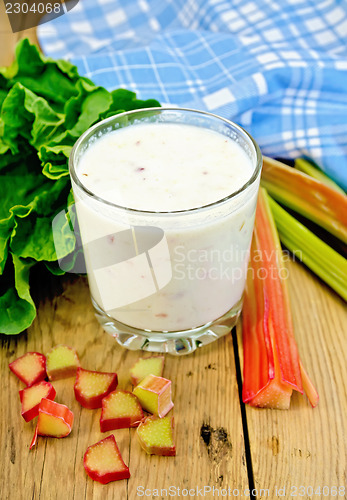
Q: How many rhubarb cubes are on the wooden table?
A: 10